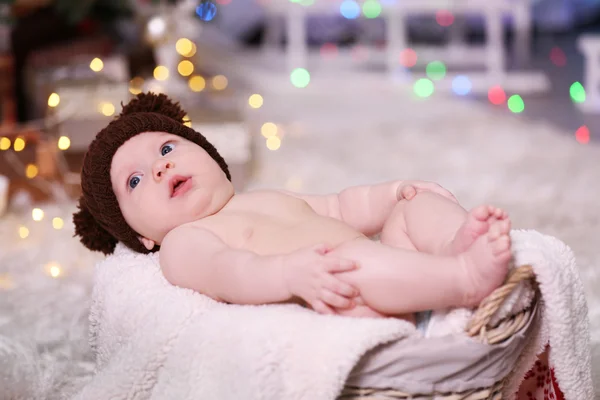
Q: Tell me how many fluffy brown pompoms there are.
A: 2